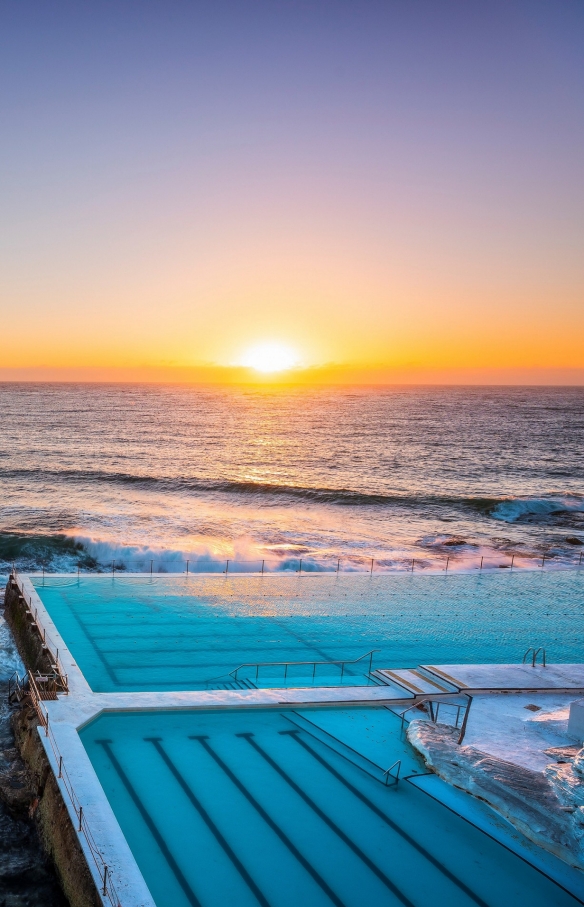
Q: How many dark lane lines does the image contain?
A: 5